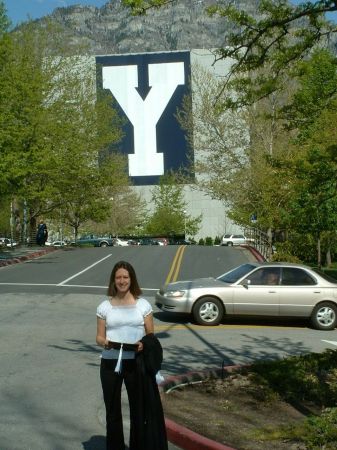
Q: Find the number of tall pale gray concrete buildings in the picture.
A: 1